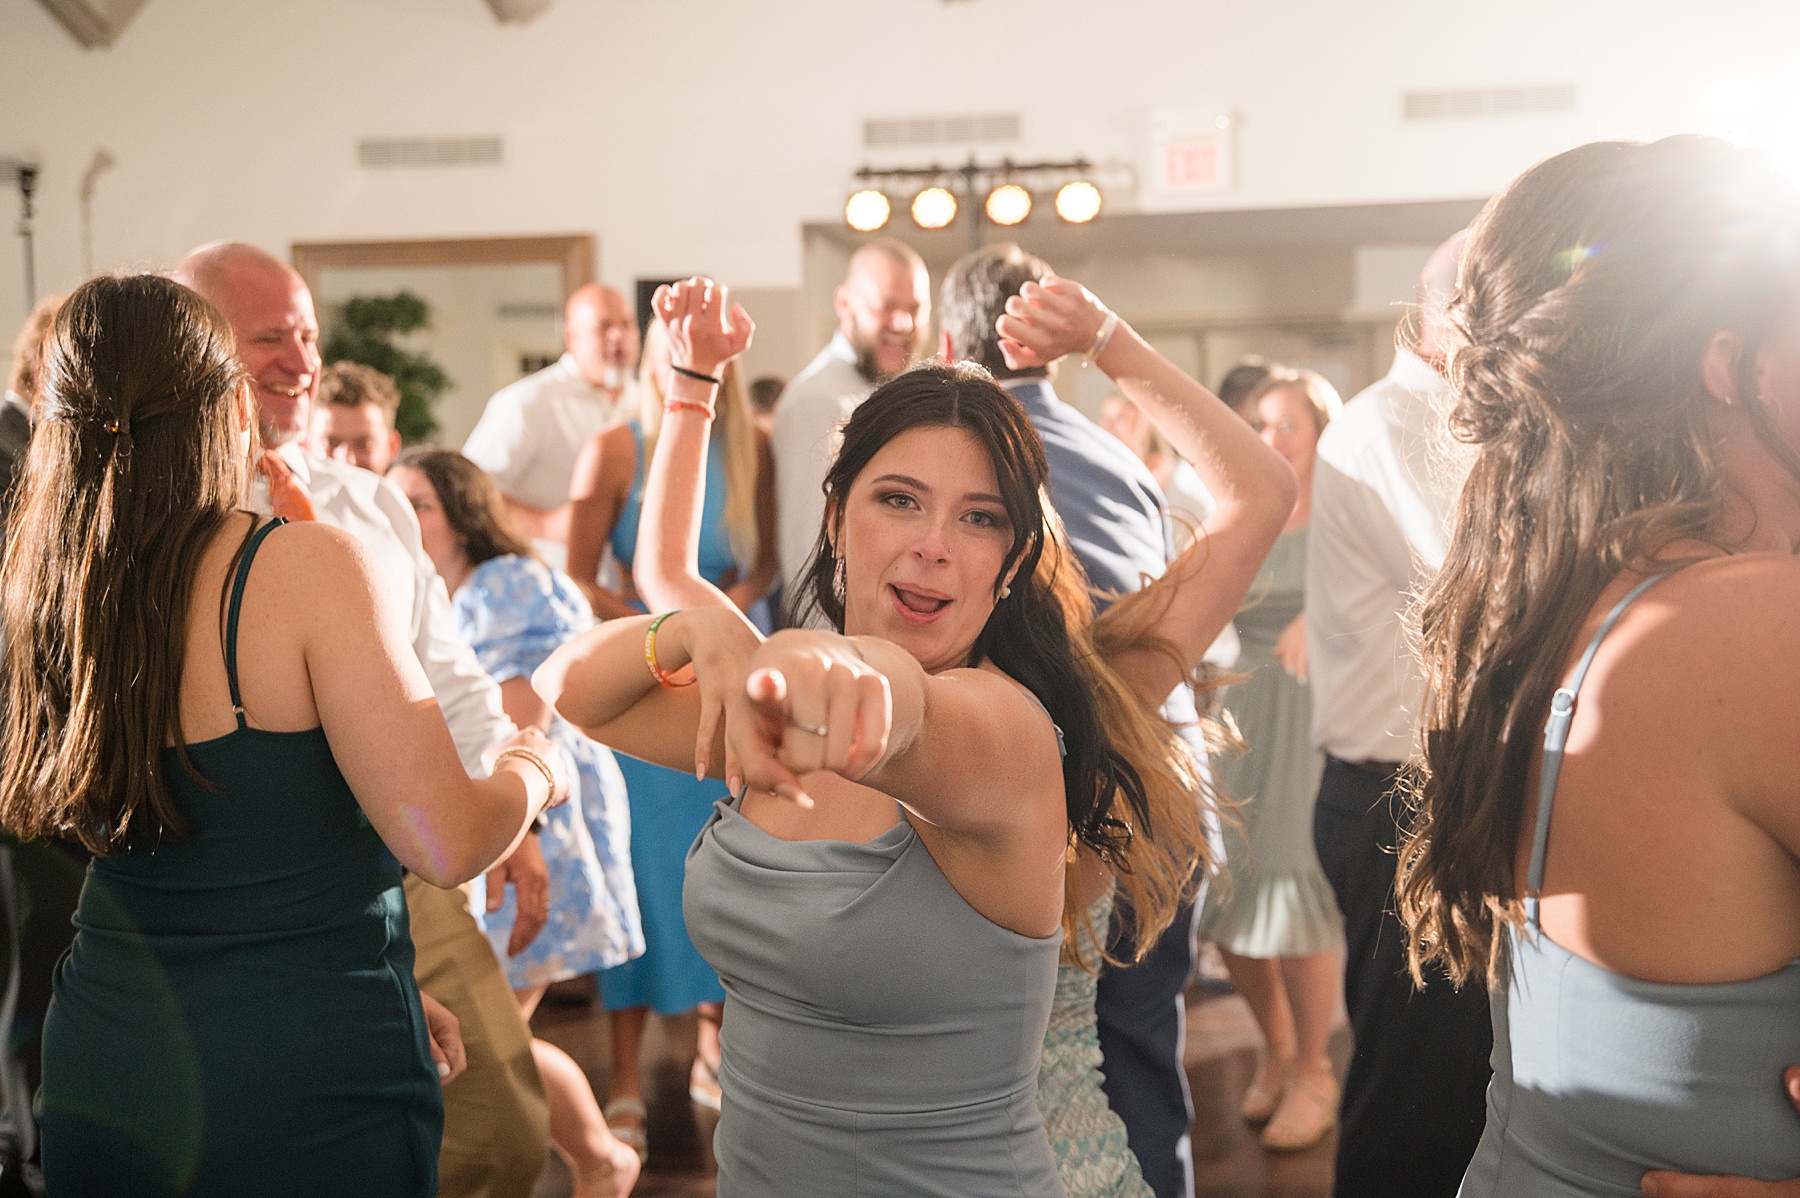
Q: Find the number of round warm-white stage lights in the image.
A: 4